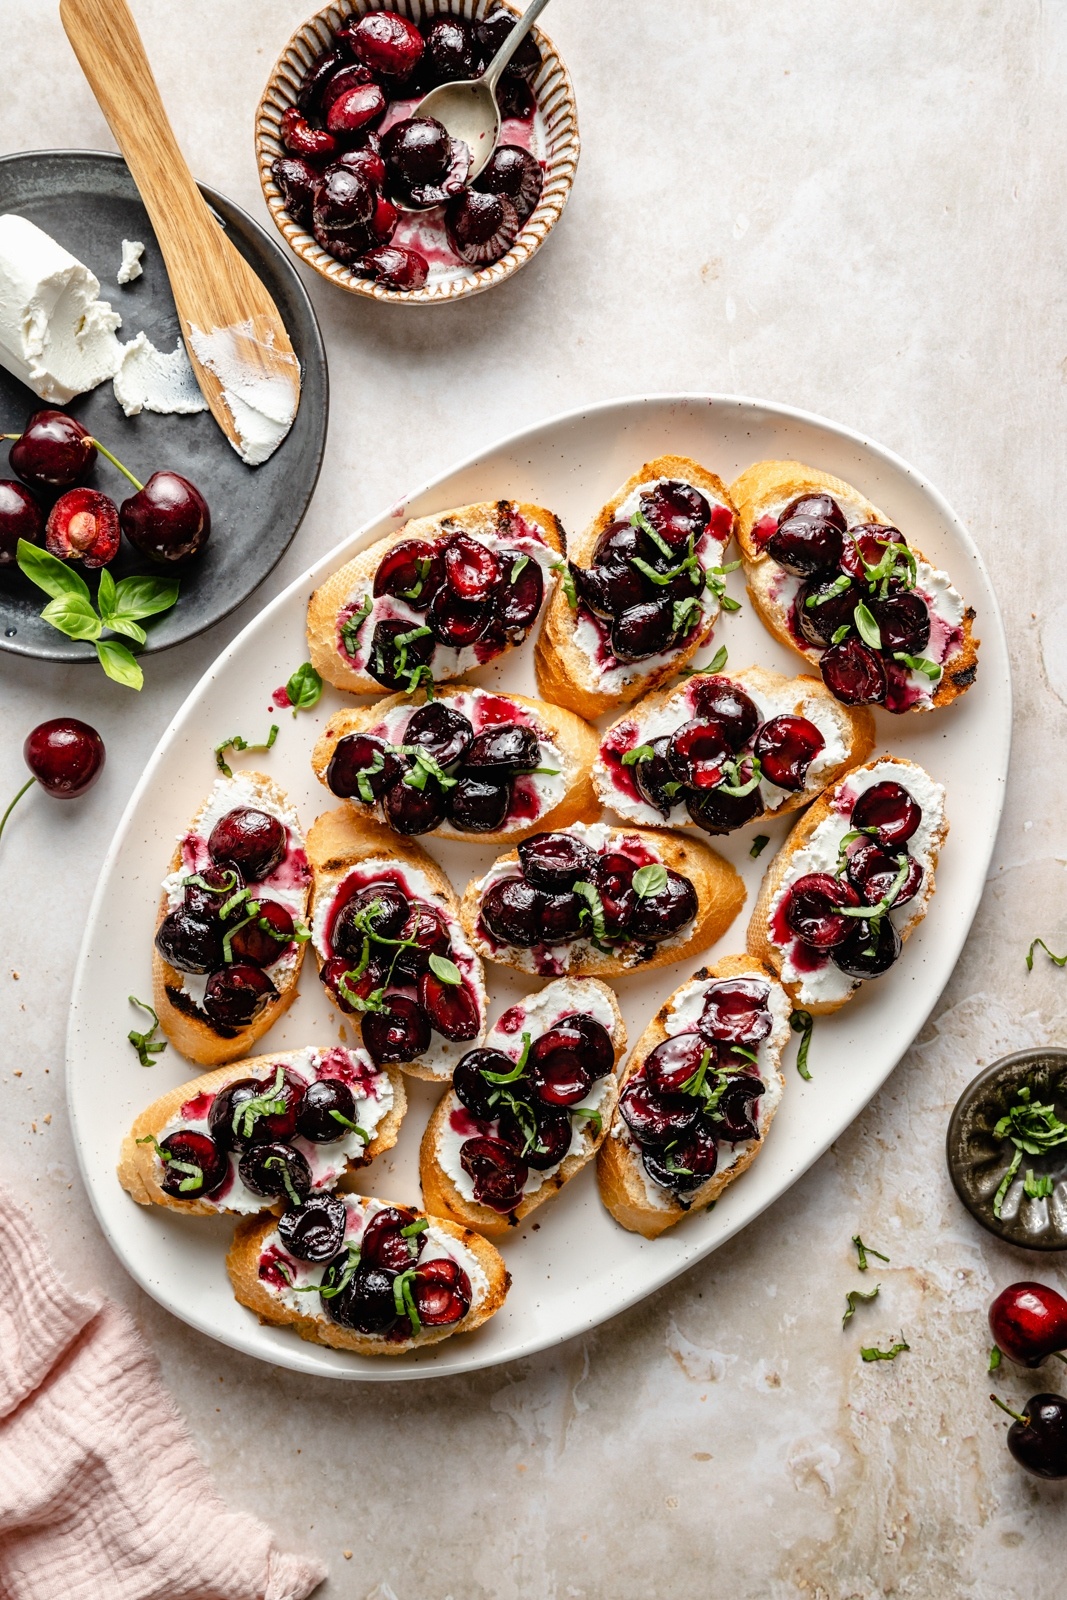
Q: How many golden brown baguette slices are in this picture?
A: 13